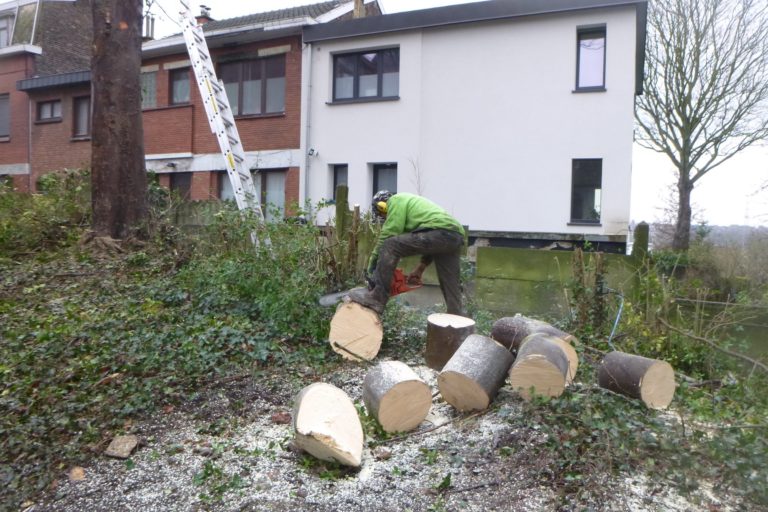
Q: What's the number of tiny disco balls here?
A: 0